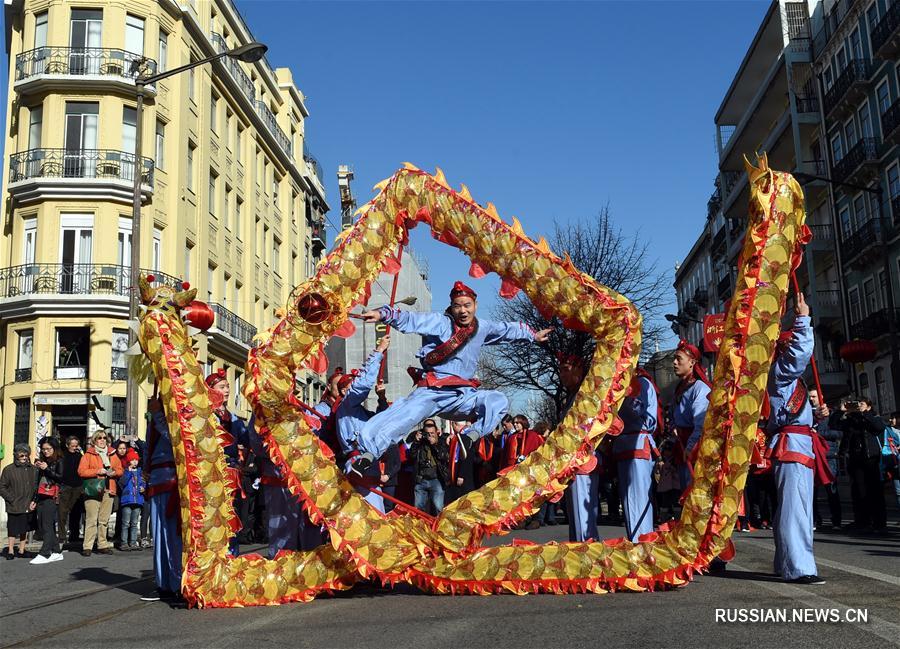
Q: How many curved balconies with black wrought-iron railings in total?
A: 3